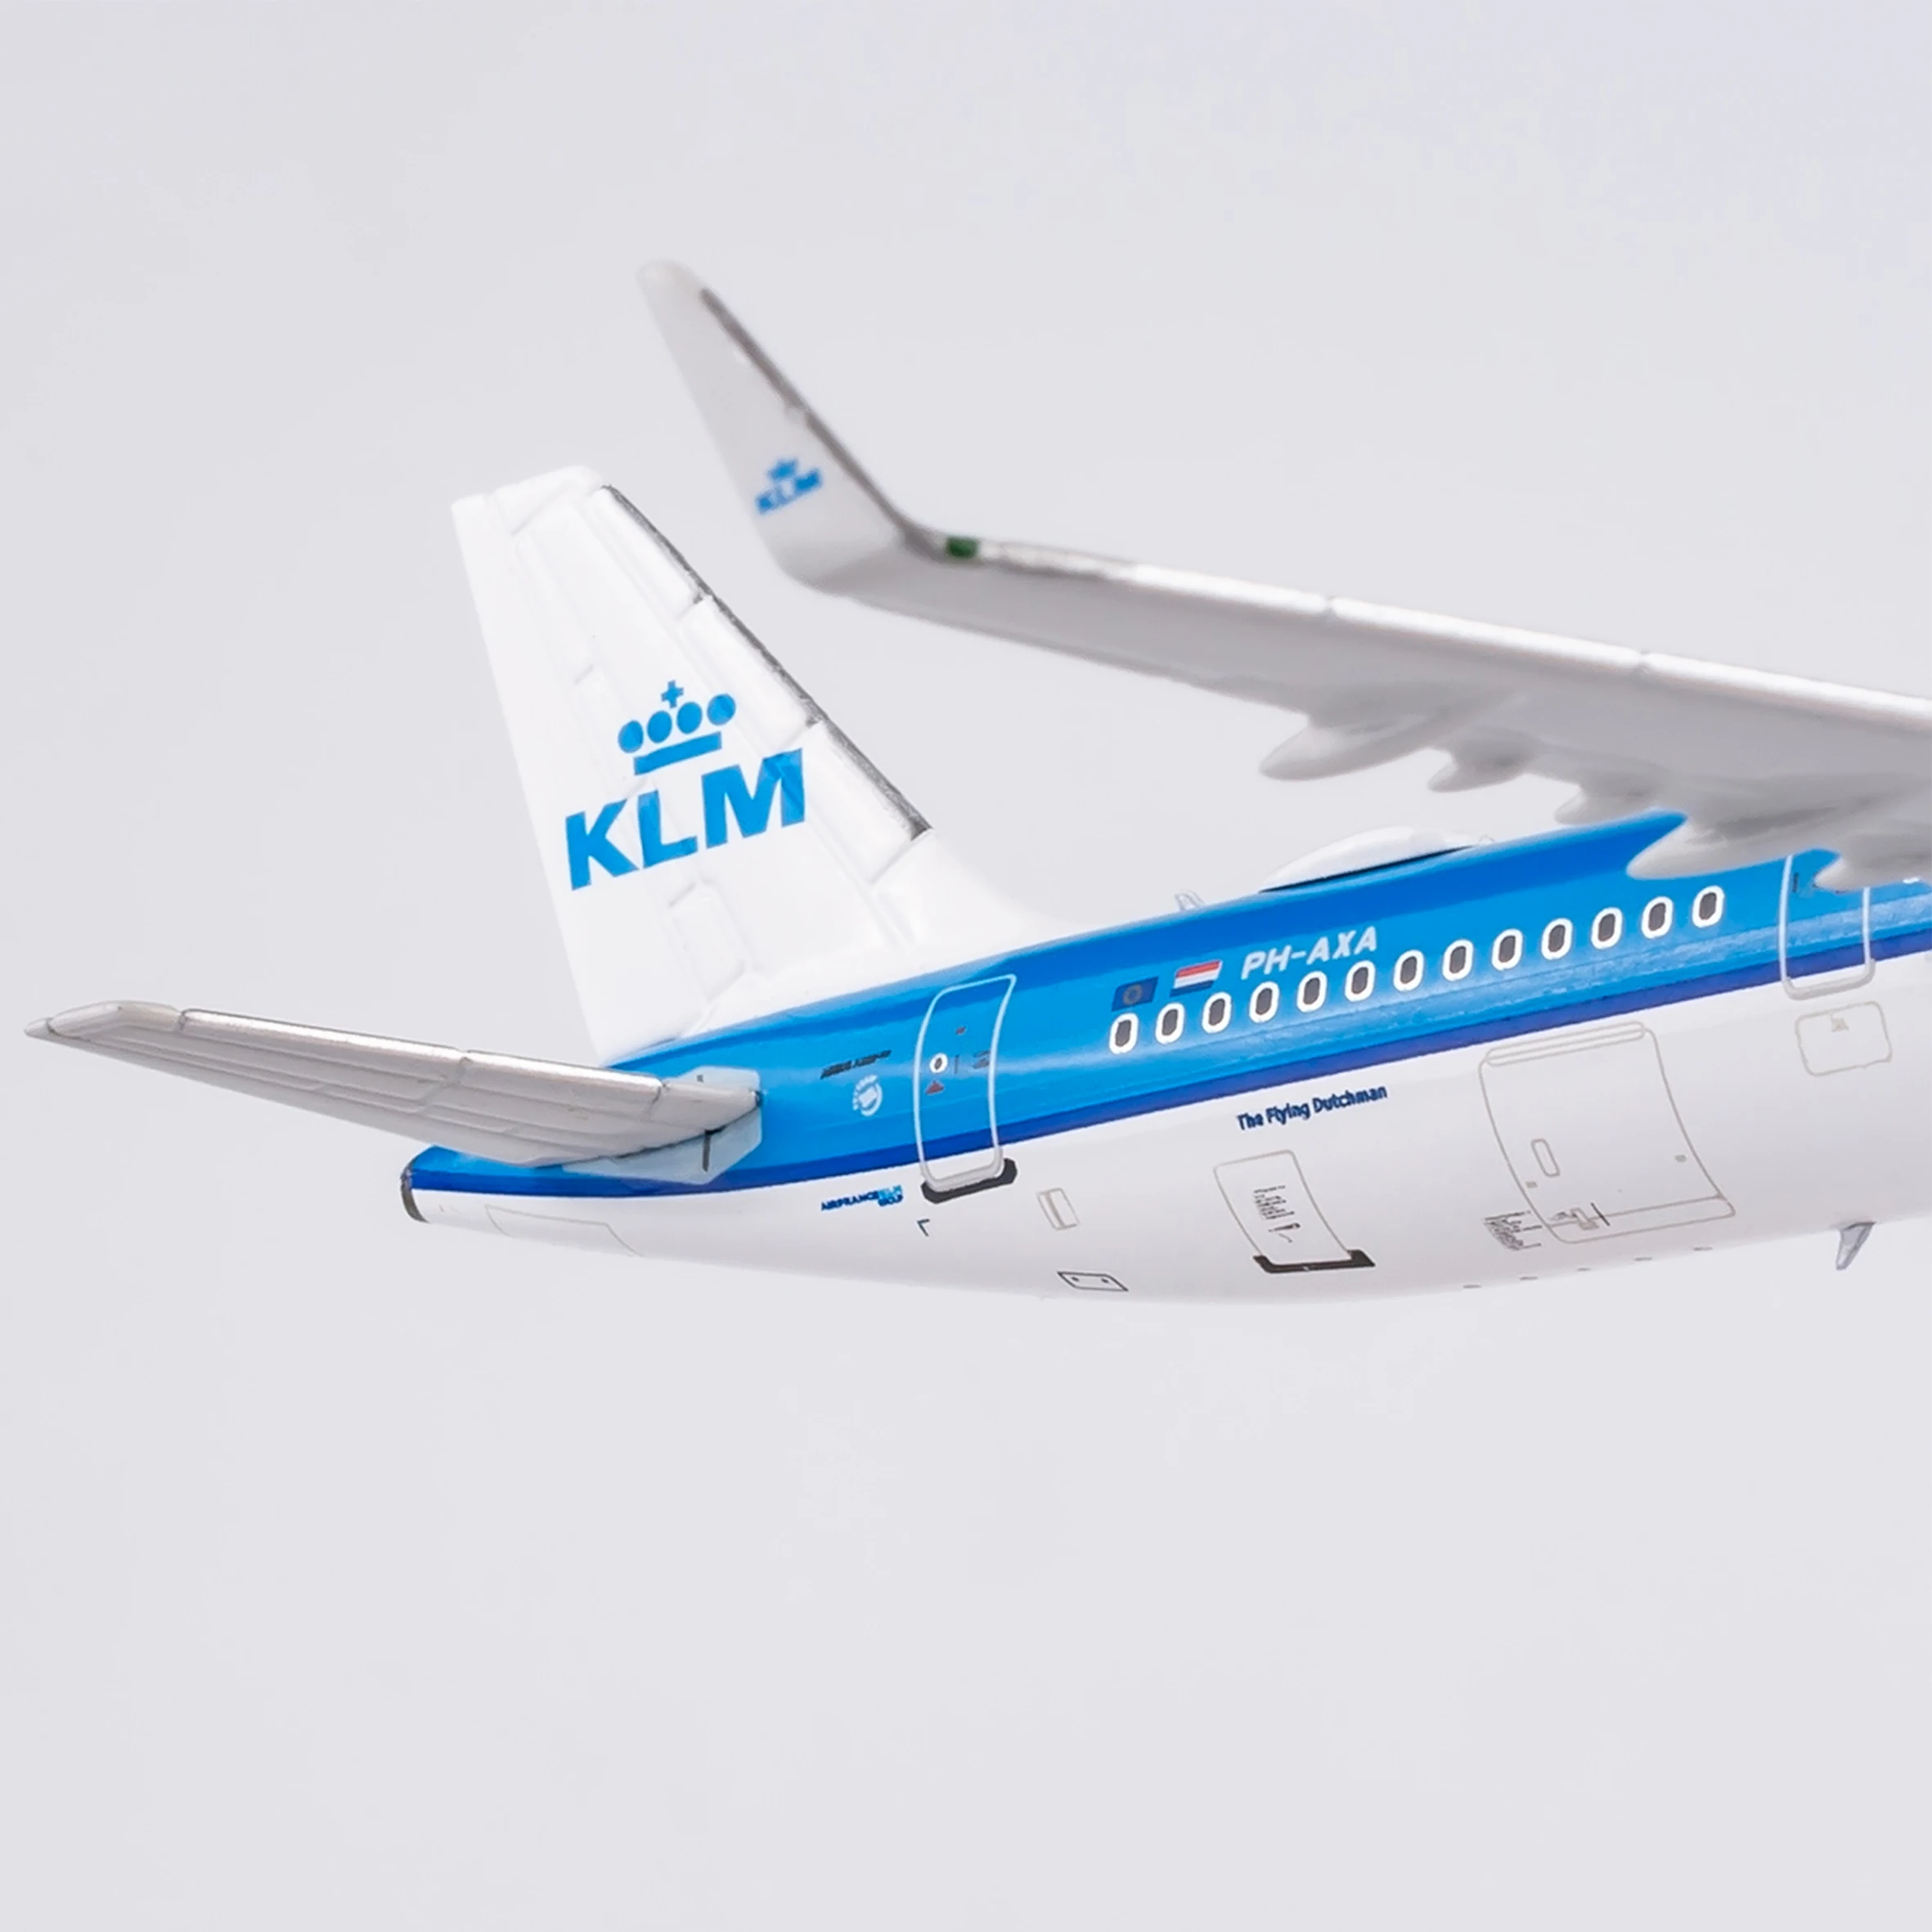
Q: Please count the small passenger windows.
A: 13